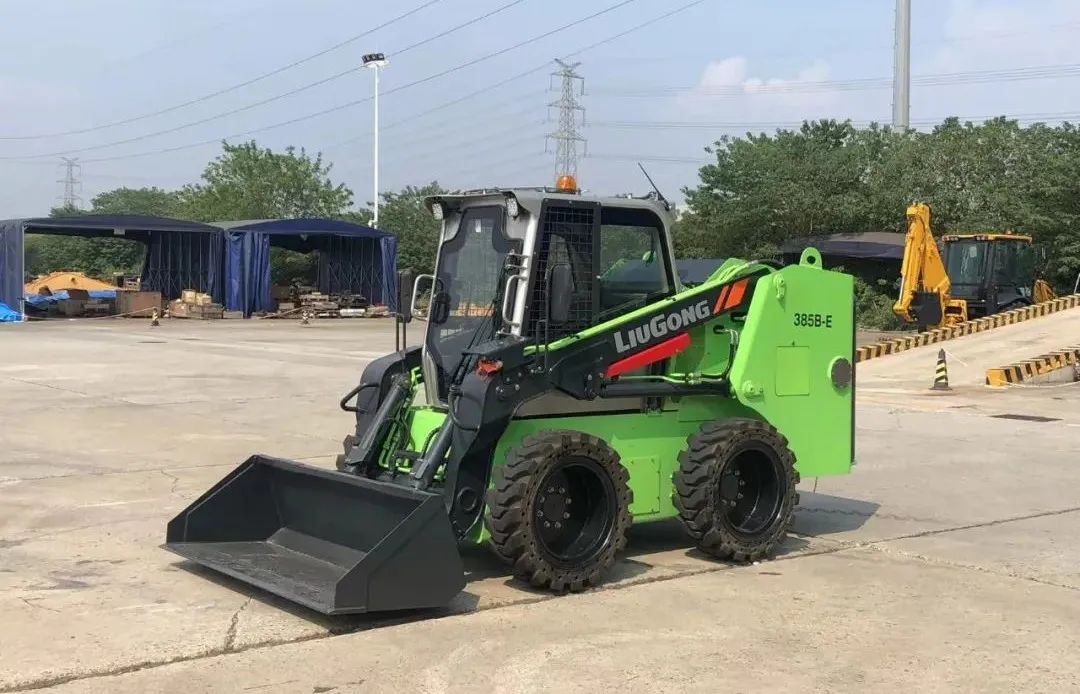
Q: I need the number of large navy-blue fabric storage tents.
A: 2